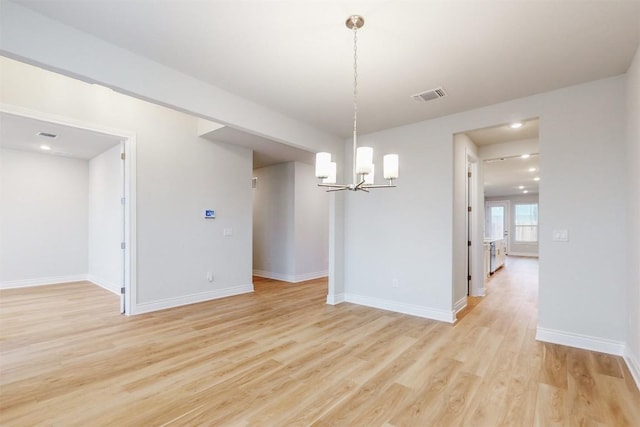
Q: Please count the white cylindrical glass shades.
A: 5